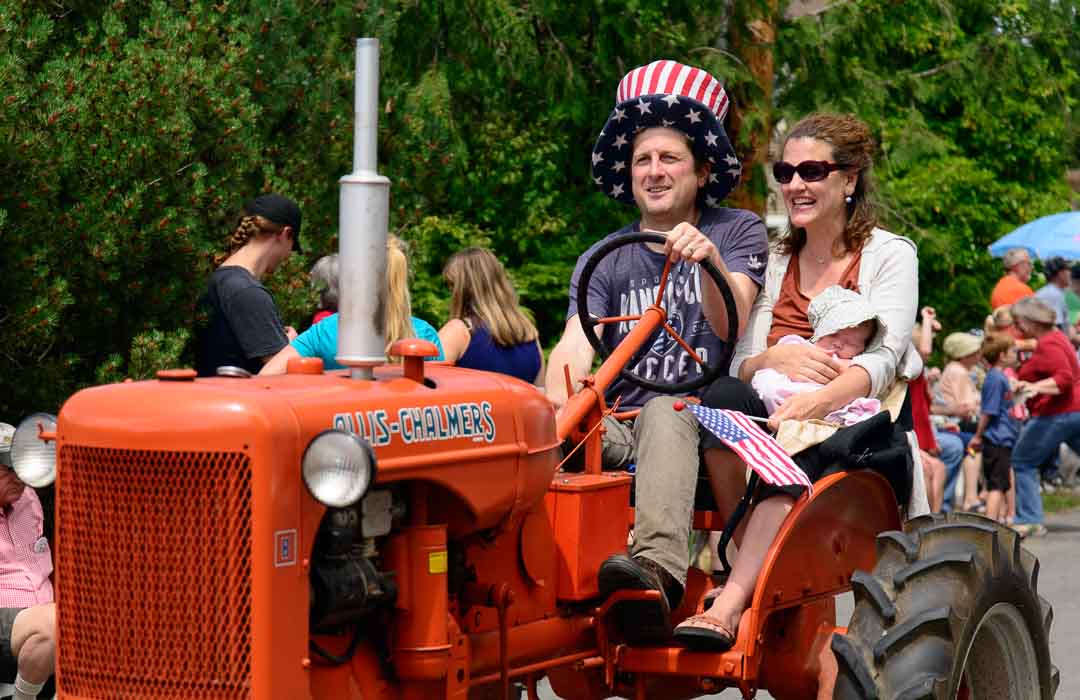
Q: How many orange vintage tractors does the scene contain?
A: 1